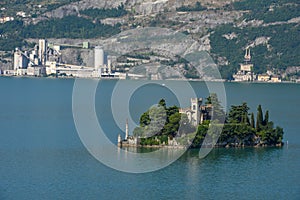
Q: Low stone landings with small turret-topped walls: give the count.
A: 1